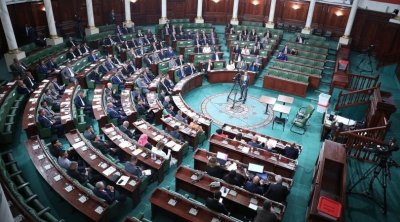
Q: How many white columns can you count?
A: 10